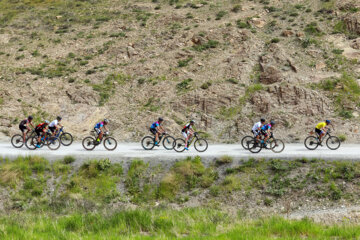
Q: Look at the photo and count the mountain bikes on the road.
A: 9